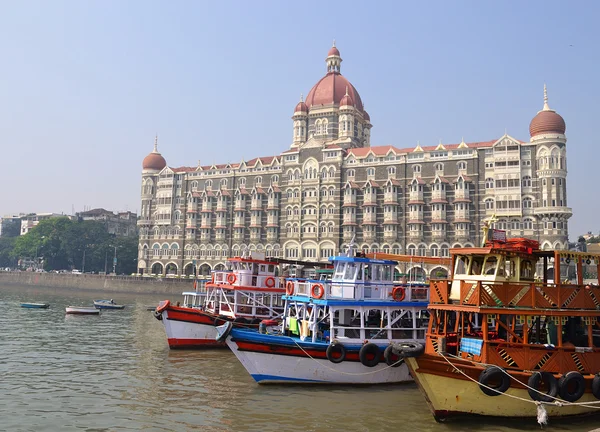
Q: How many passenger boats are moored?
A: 3